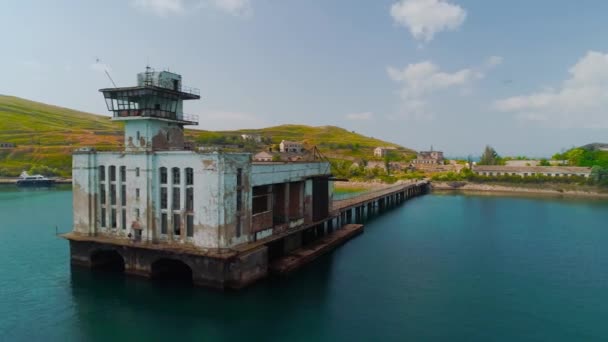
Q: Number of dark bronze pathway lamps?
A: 0